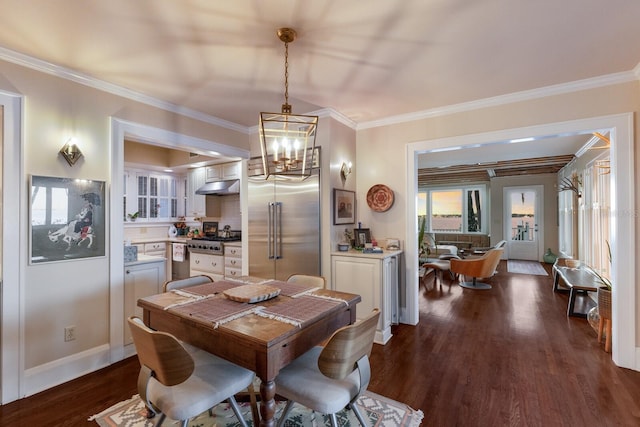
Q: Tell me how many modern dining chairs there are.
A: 4